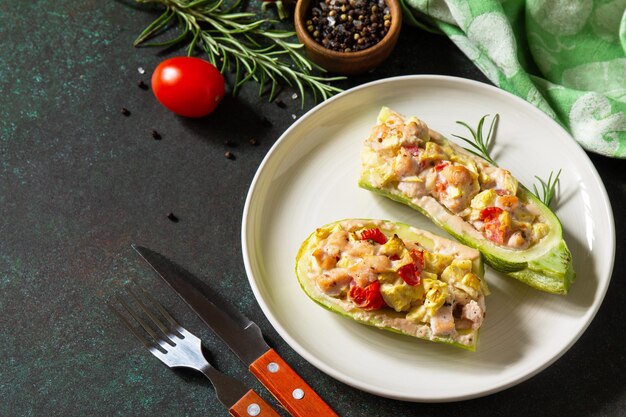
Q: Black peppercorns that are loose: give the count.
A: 9